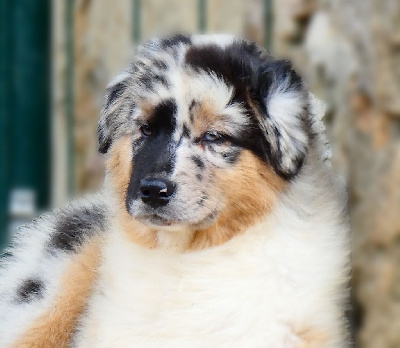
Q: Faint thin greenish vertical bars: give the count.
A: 4